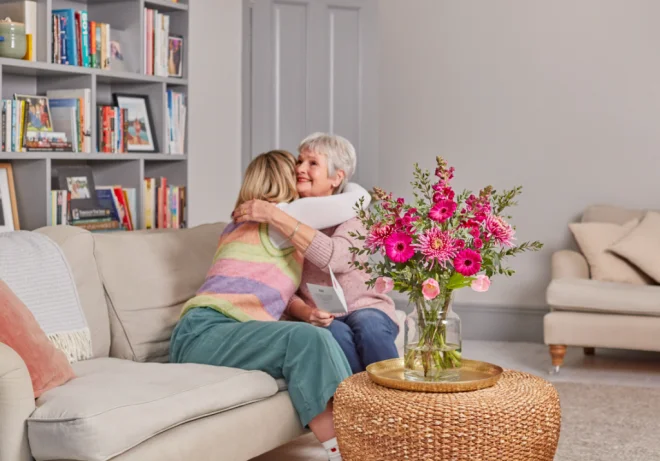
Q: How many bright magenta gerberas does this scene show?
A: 3